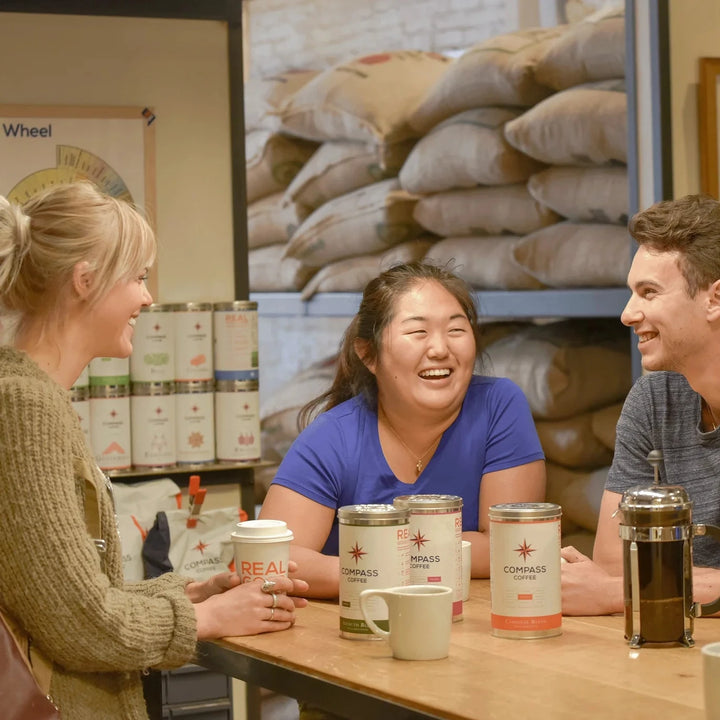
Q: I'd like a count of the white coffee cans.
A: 13